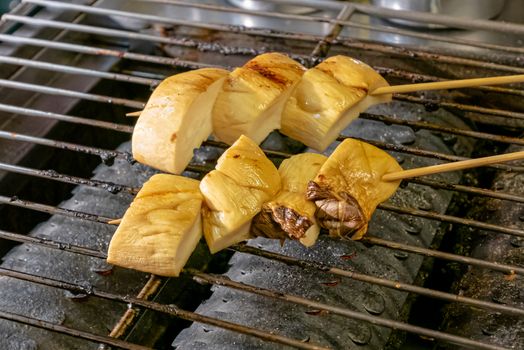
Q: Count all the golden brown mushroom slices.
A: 7